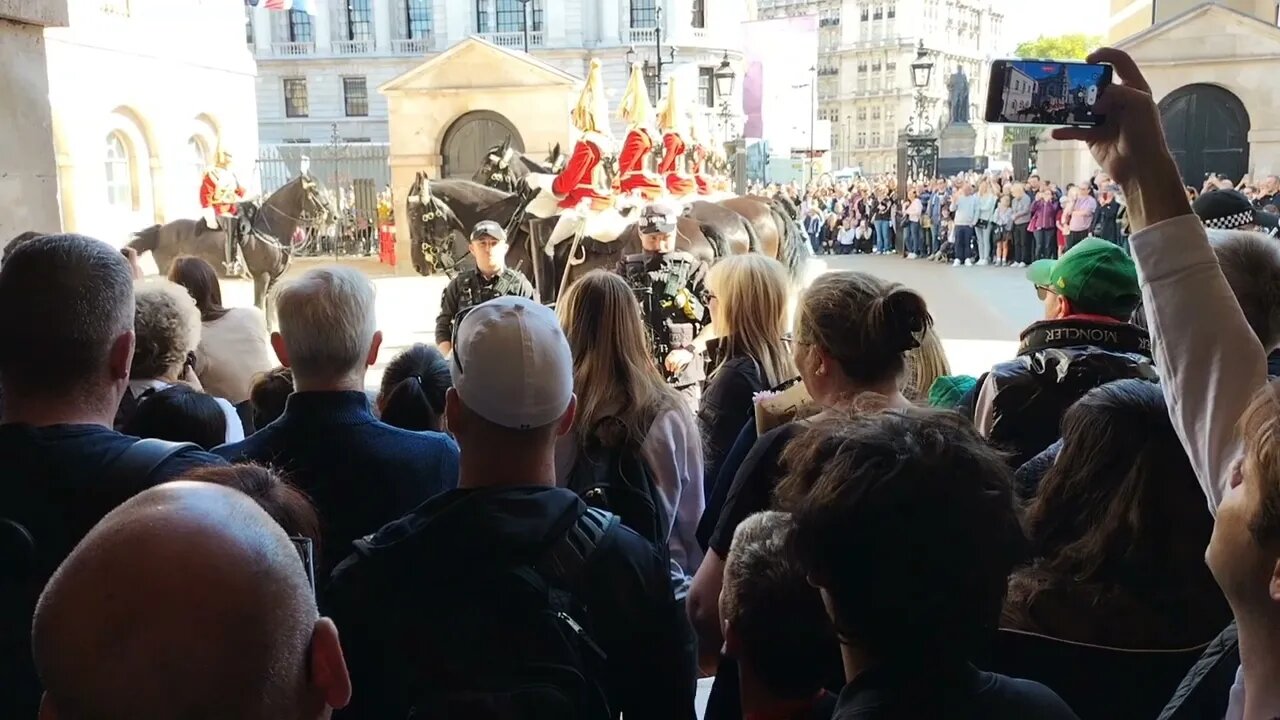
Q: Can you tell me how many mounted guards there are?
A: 5